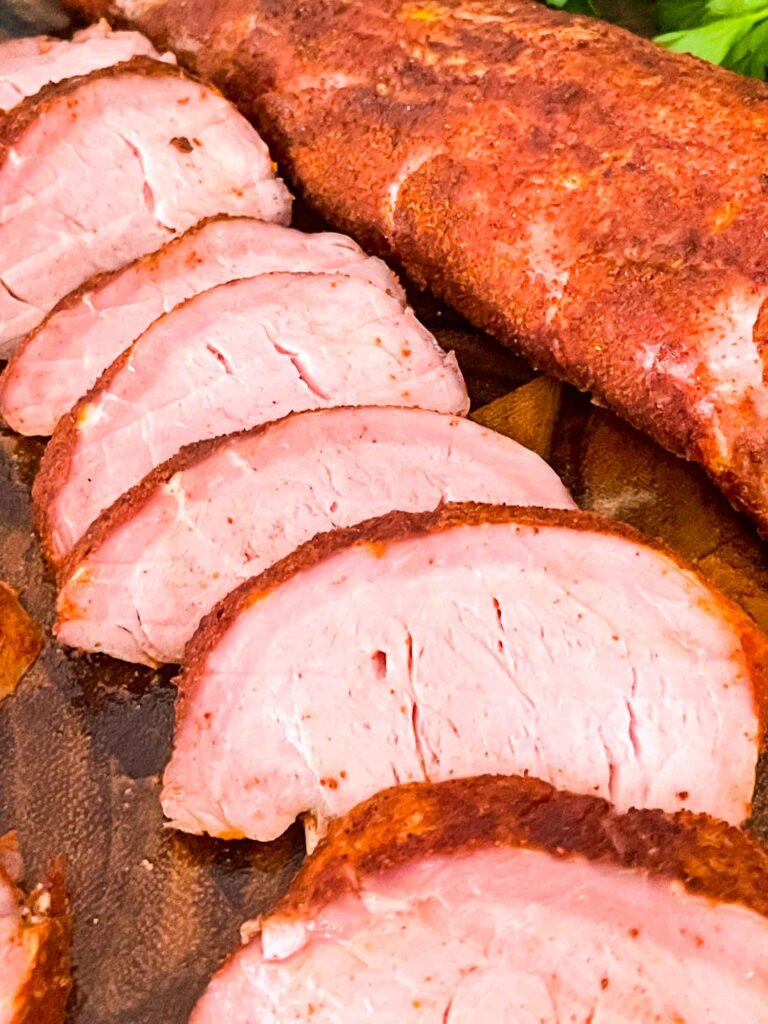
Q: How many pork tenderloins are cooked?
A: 2